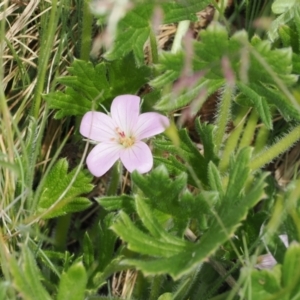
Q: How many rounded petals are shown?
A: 5